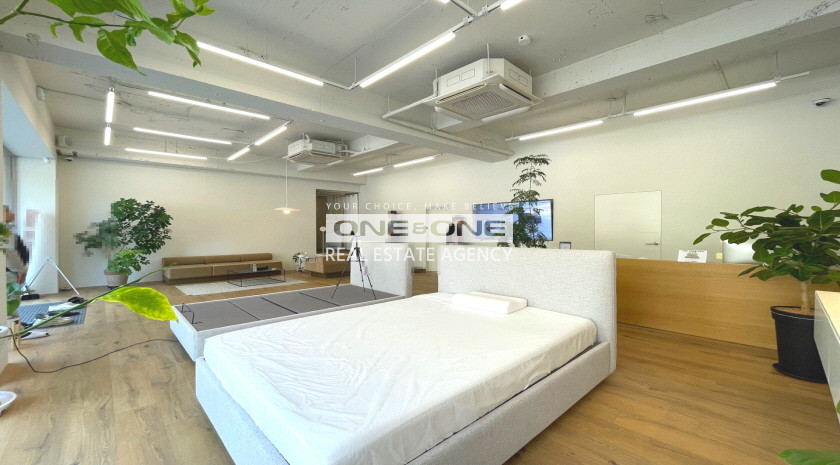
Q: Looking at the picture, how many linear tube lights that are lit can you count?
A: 15